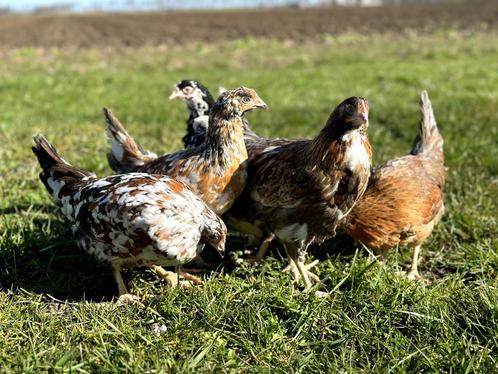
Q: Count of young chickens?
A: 5